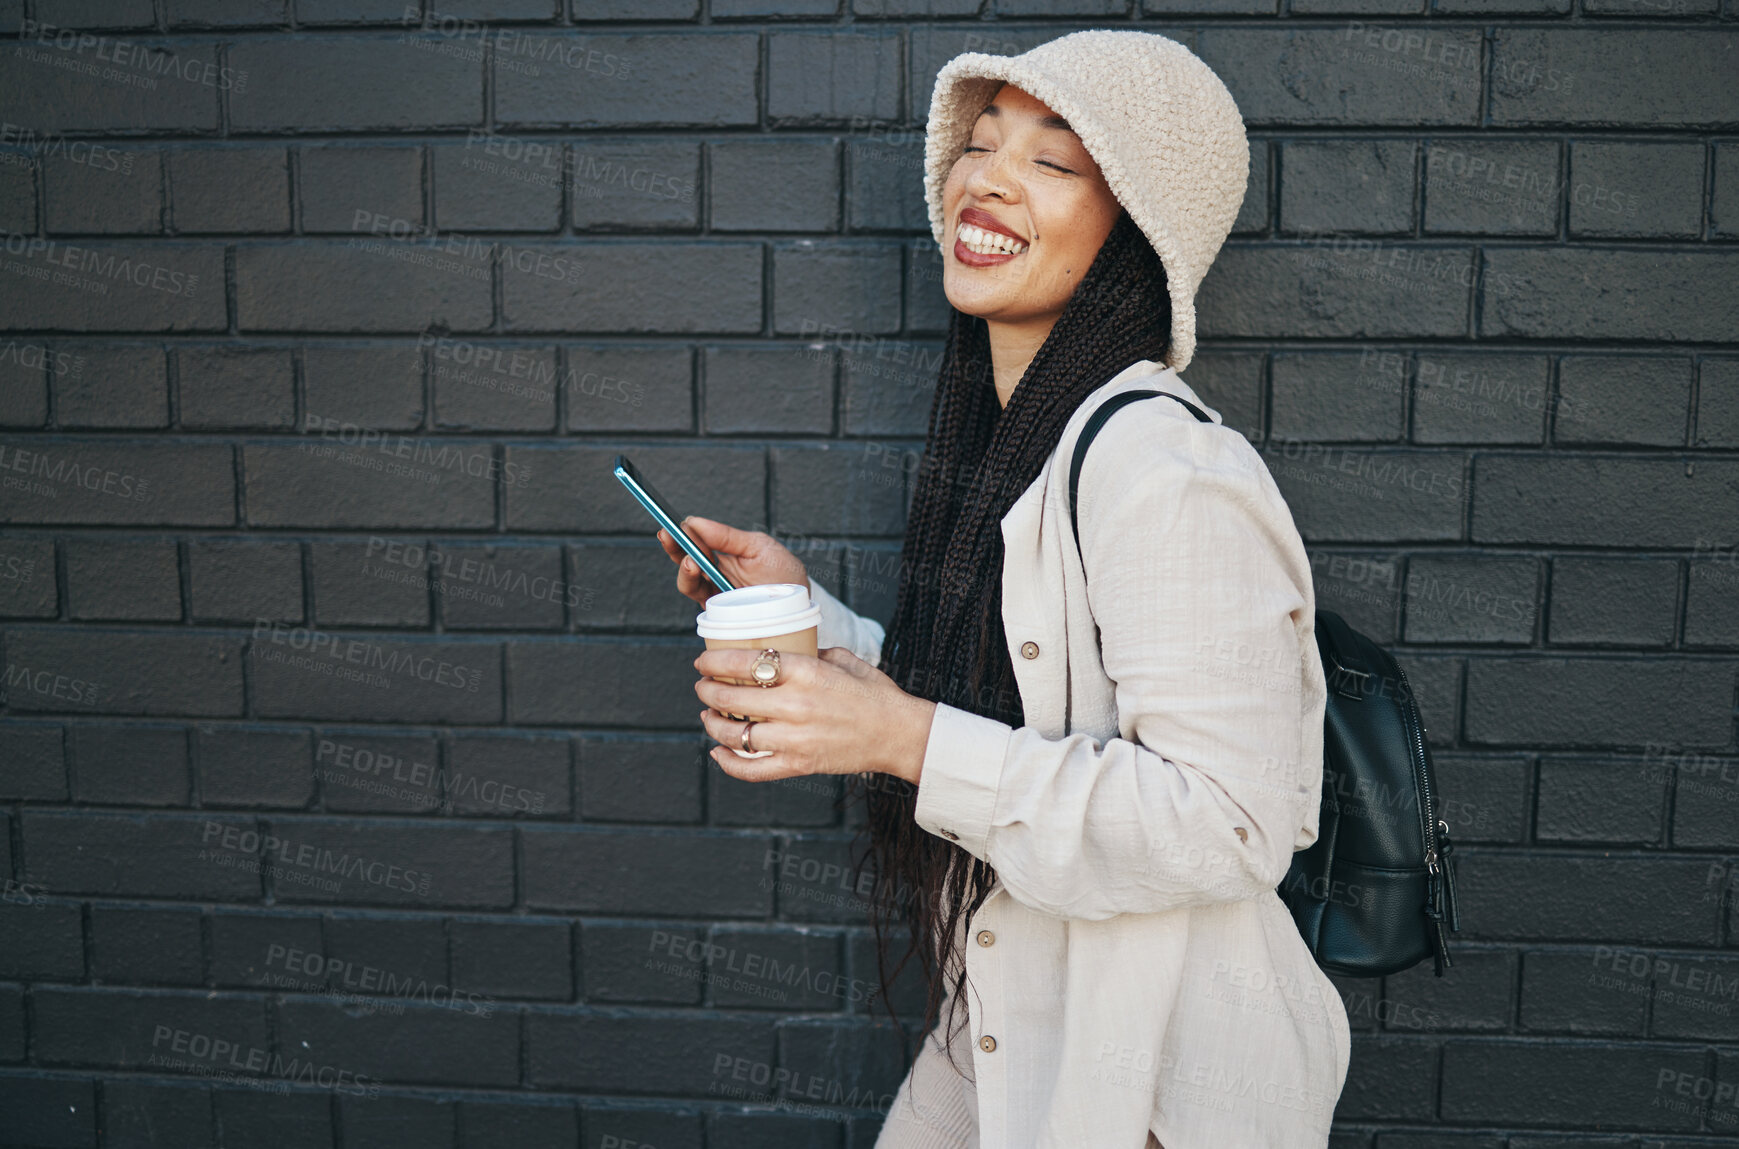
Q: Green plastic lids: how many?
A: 0